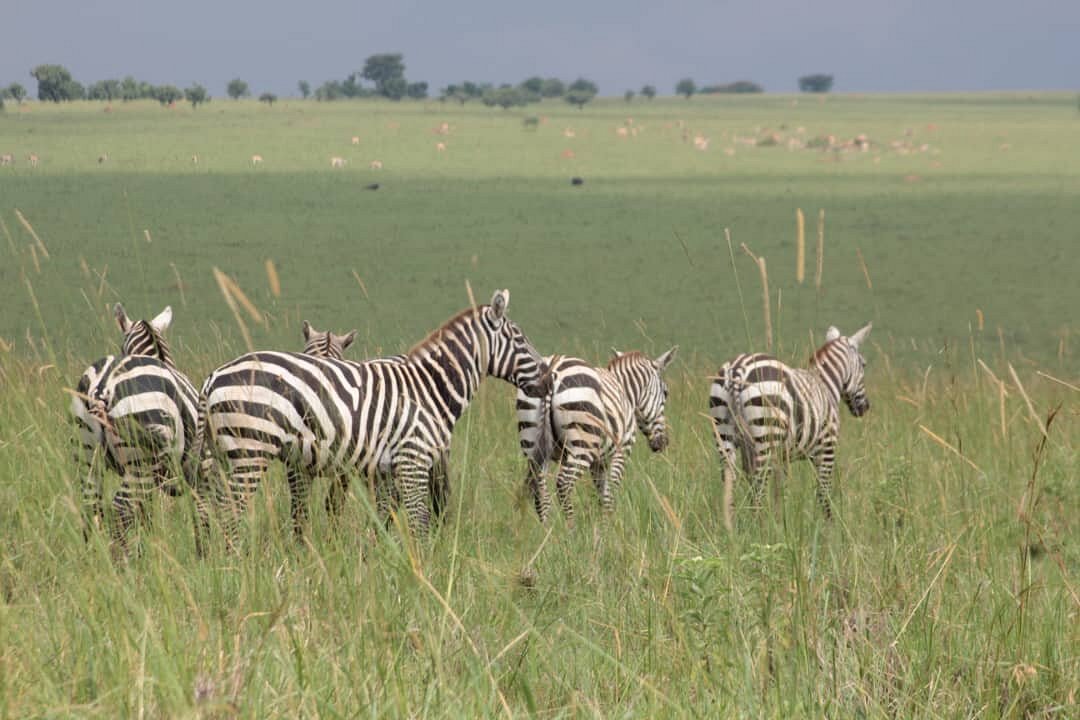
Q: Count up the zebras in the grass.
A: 5